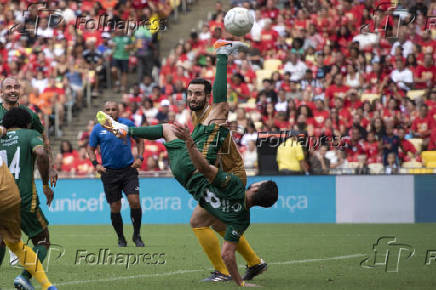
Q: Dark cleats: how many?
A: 4